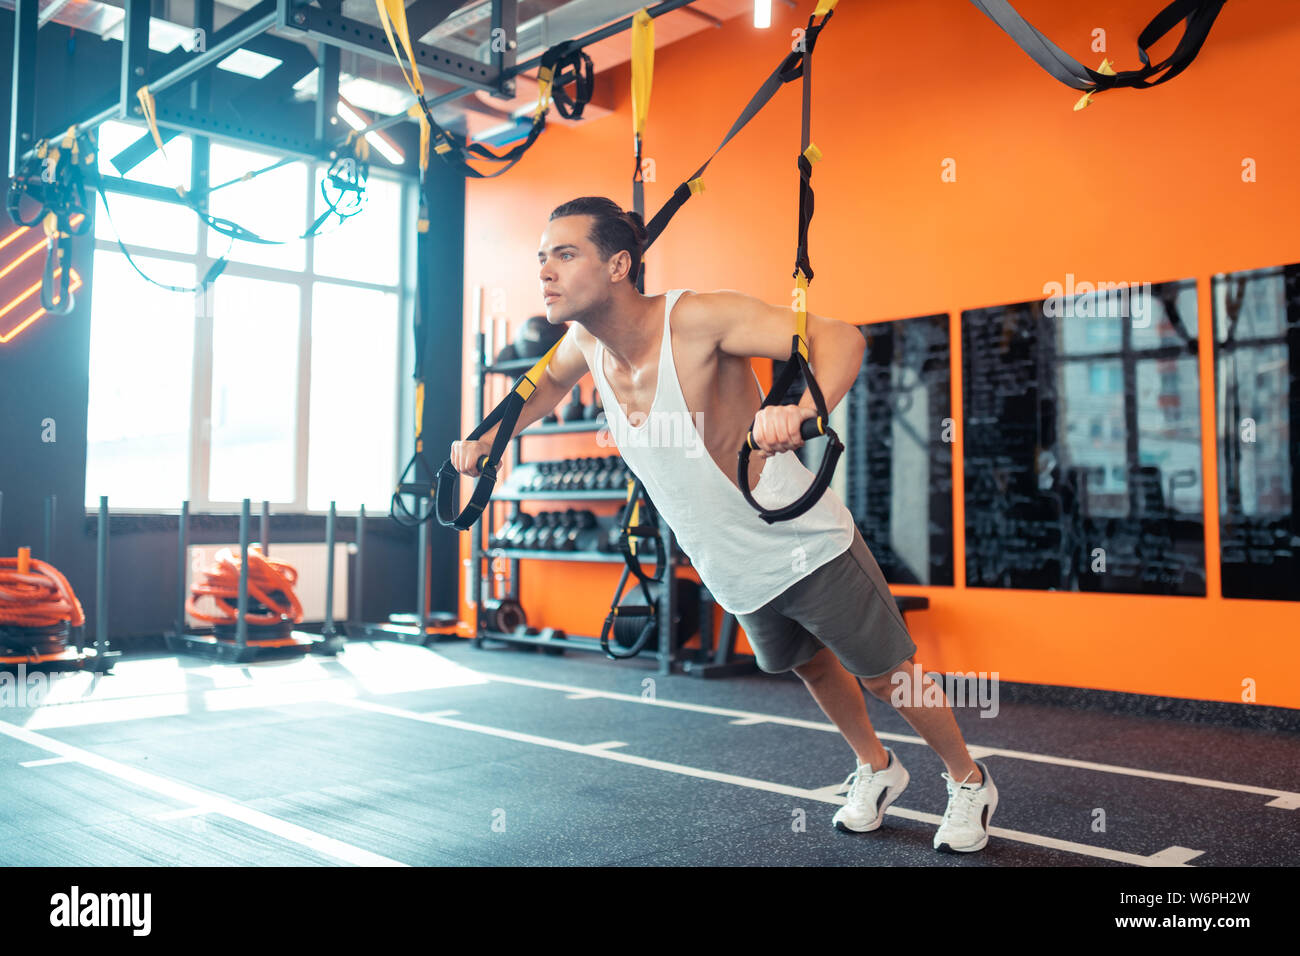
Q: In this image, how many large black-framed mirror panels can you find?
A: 3